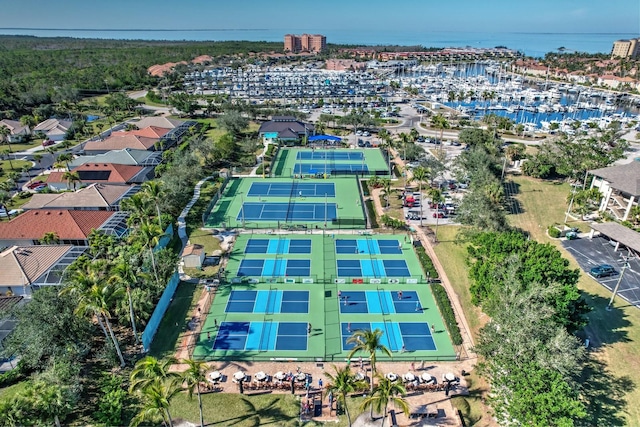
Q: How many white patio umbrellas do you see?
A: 10